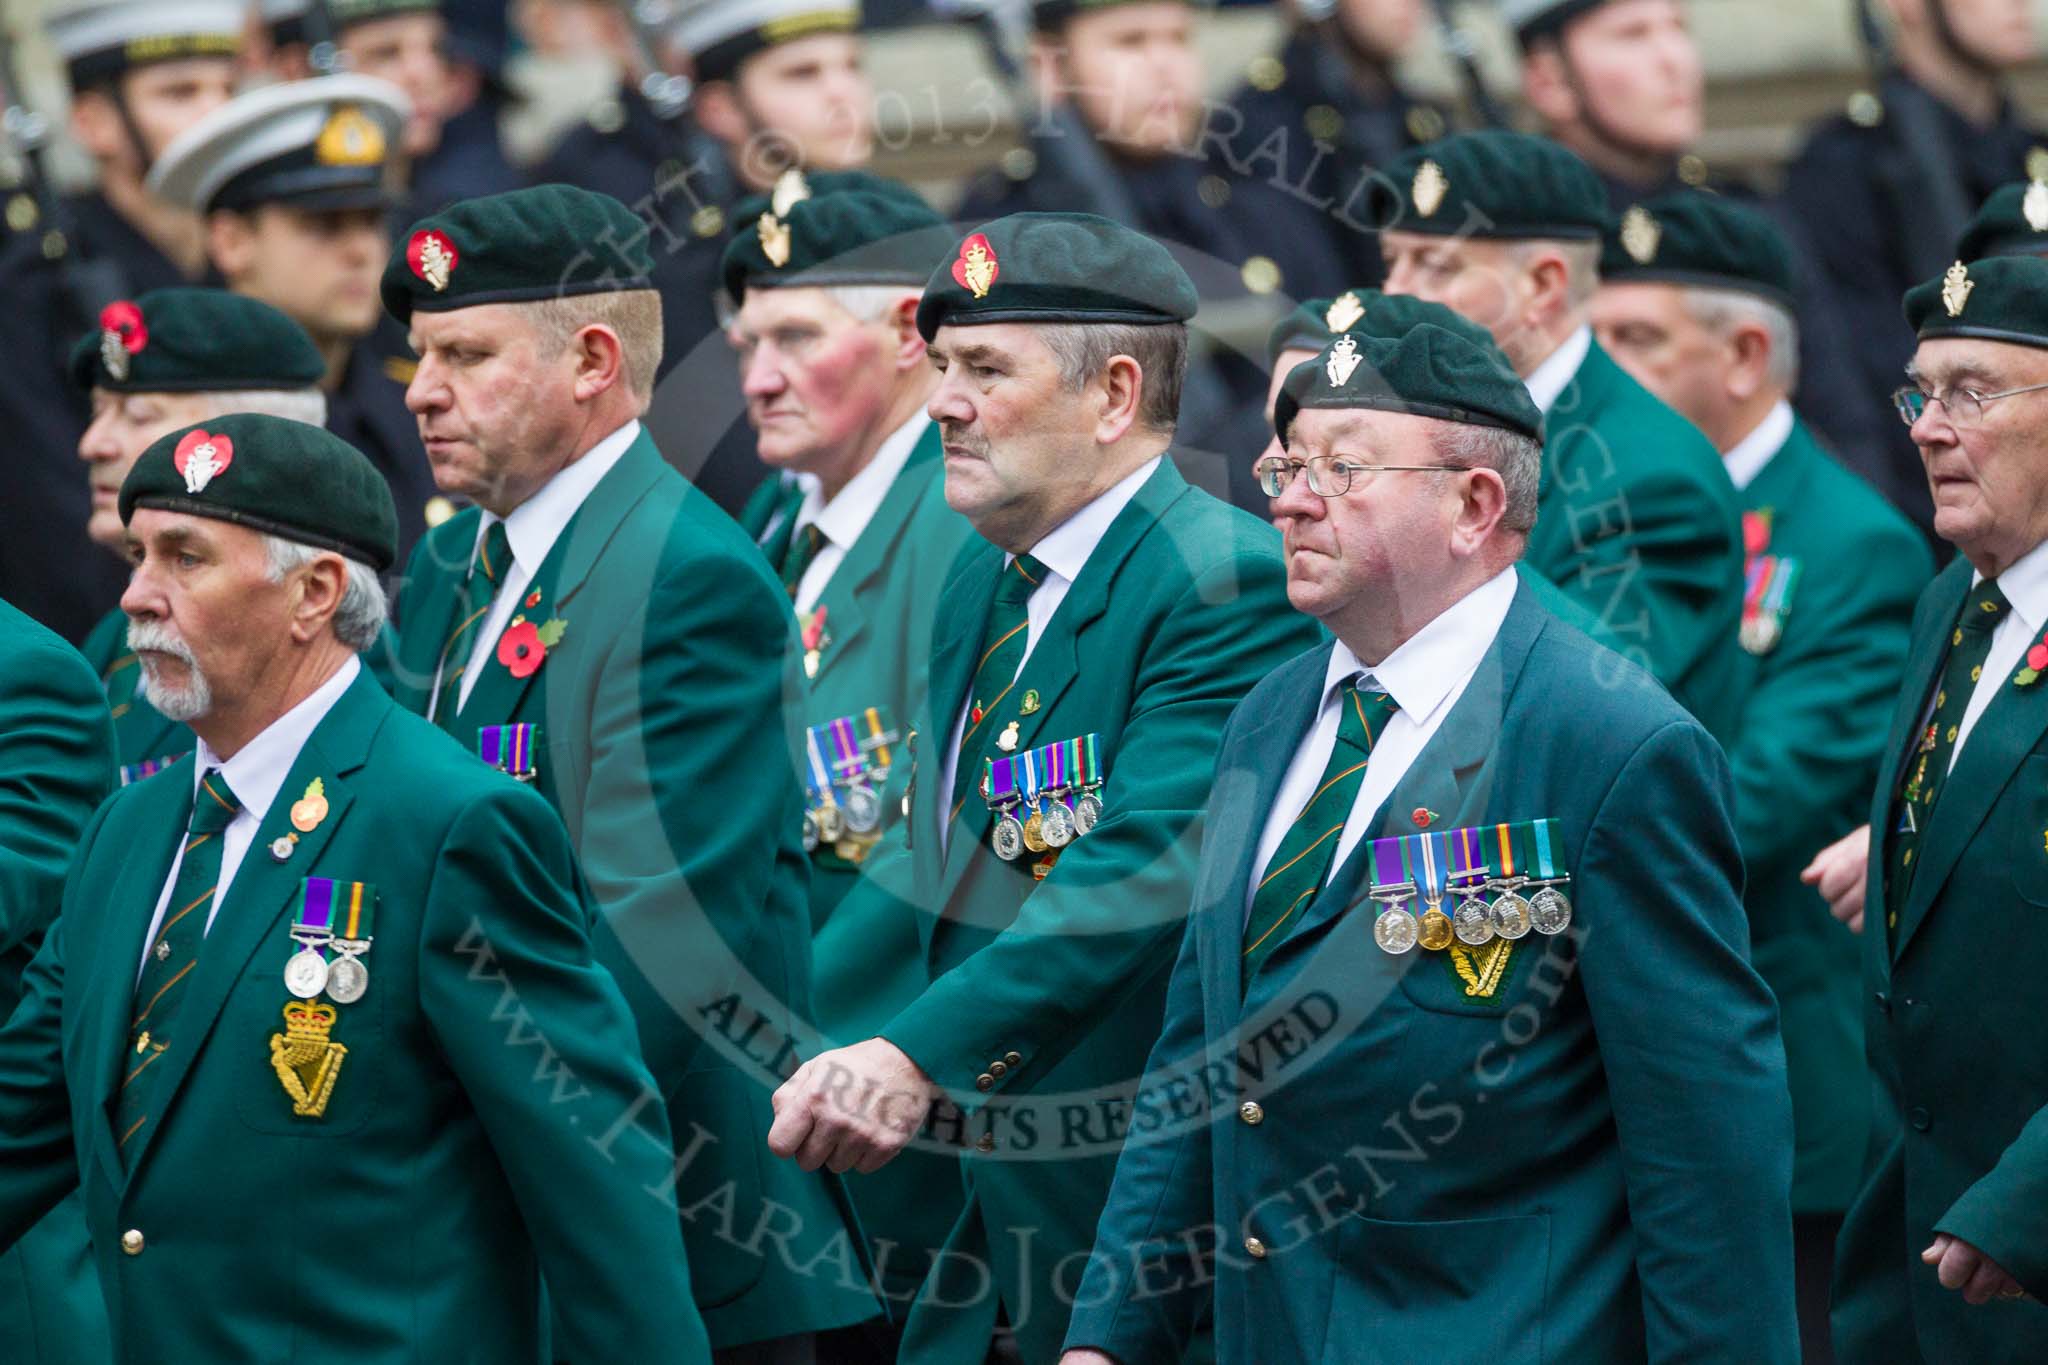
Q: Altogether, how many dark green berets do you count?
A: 12